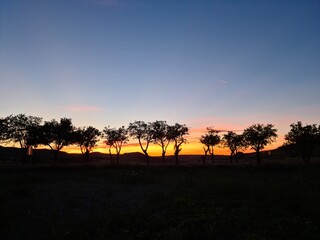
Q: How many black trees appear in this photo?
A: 11